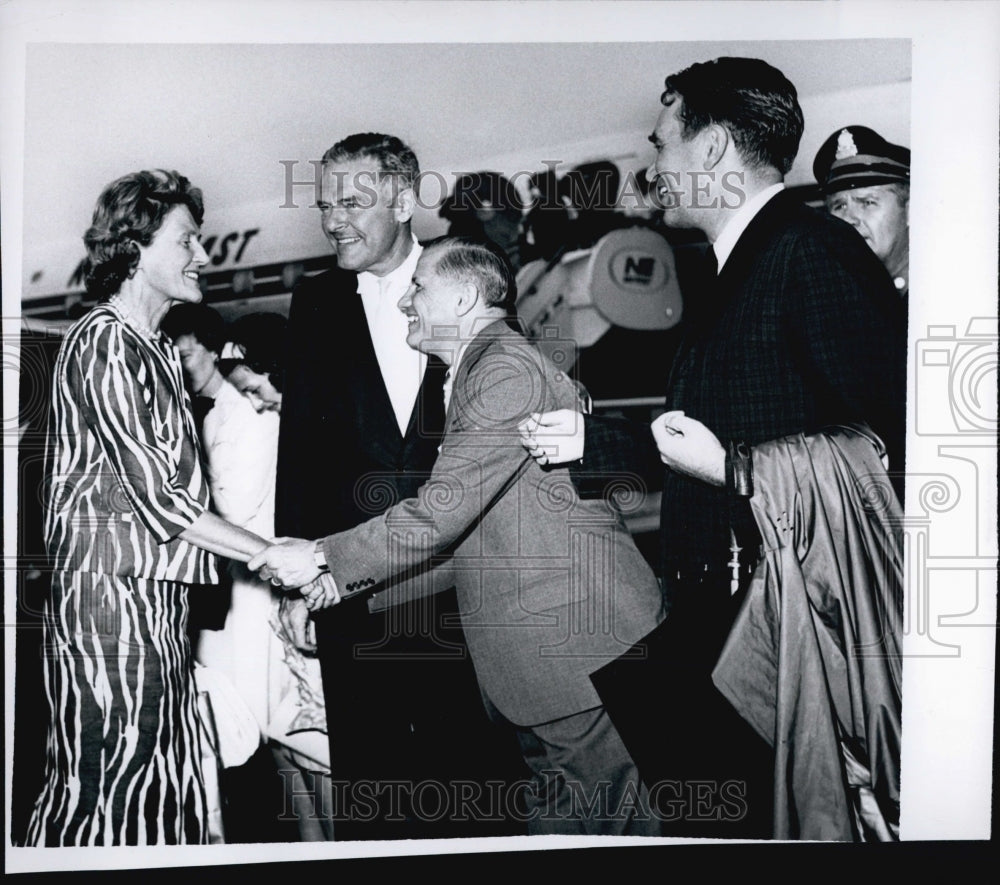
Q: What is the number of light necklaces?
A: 1